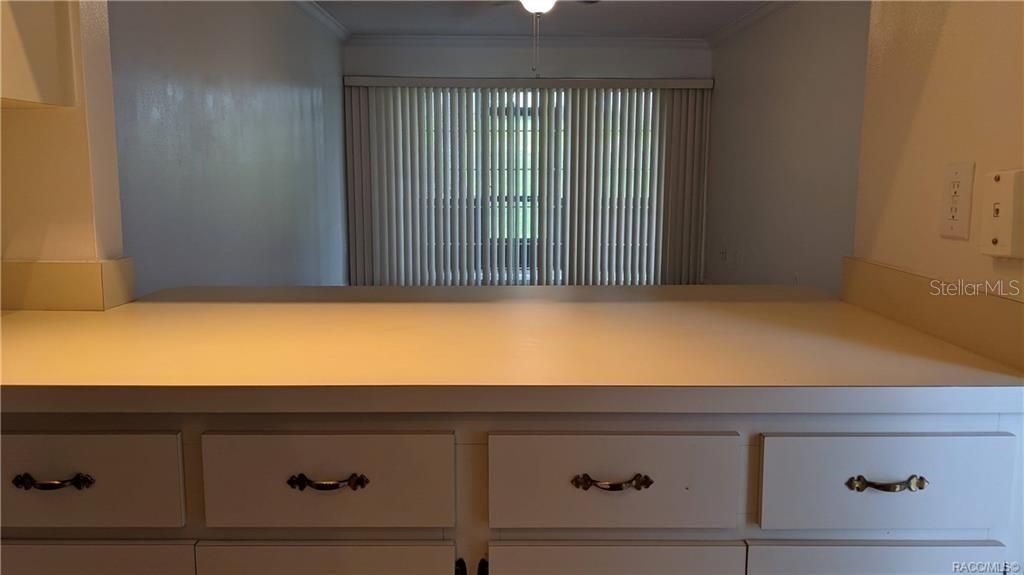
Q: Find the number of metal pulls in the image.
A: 4